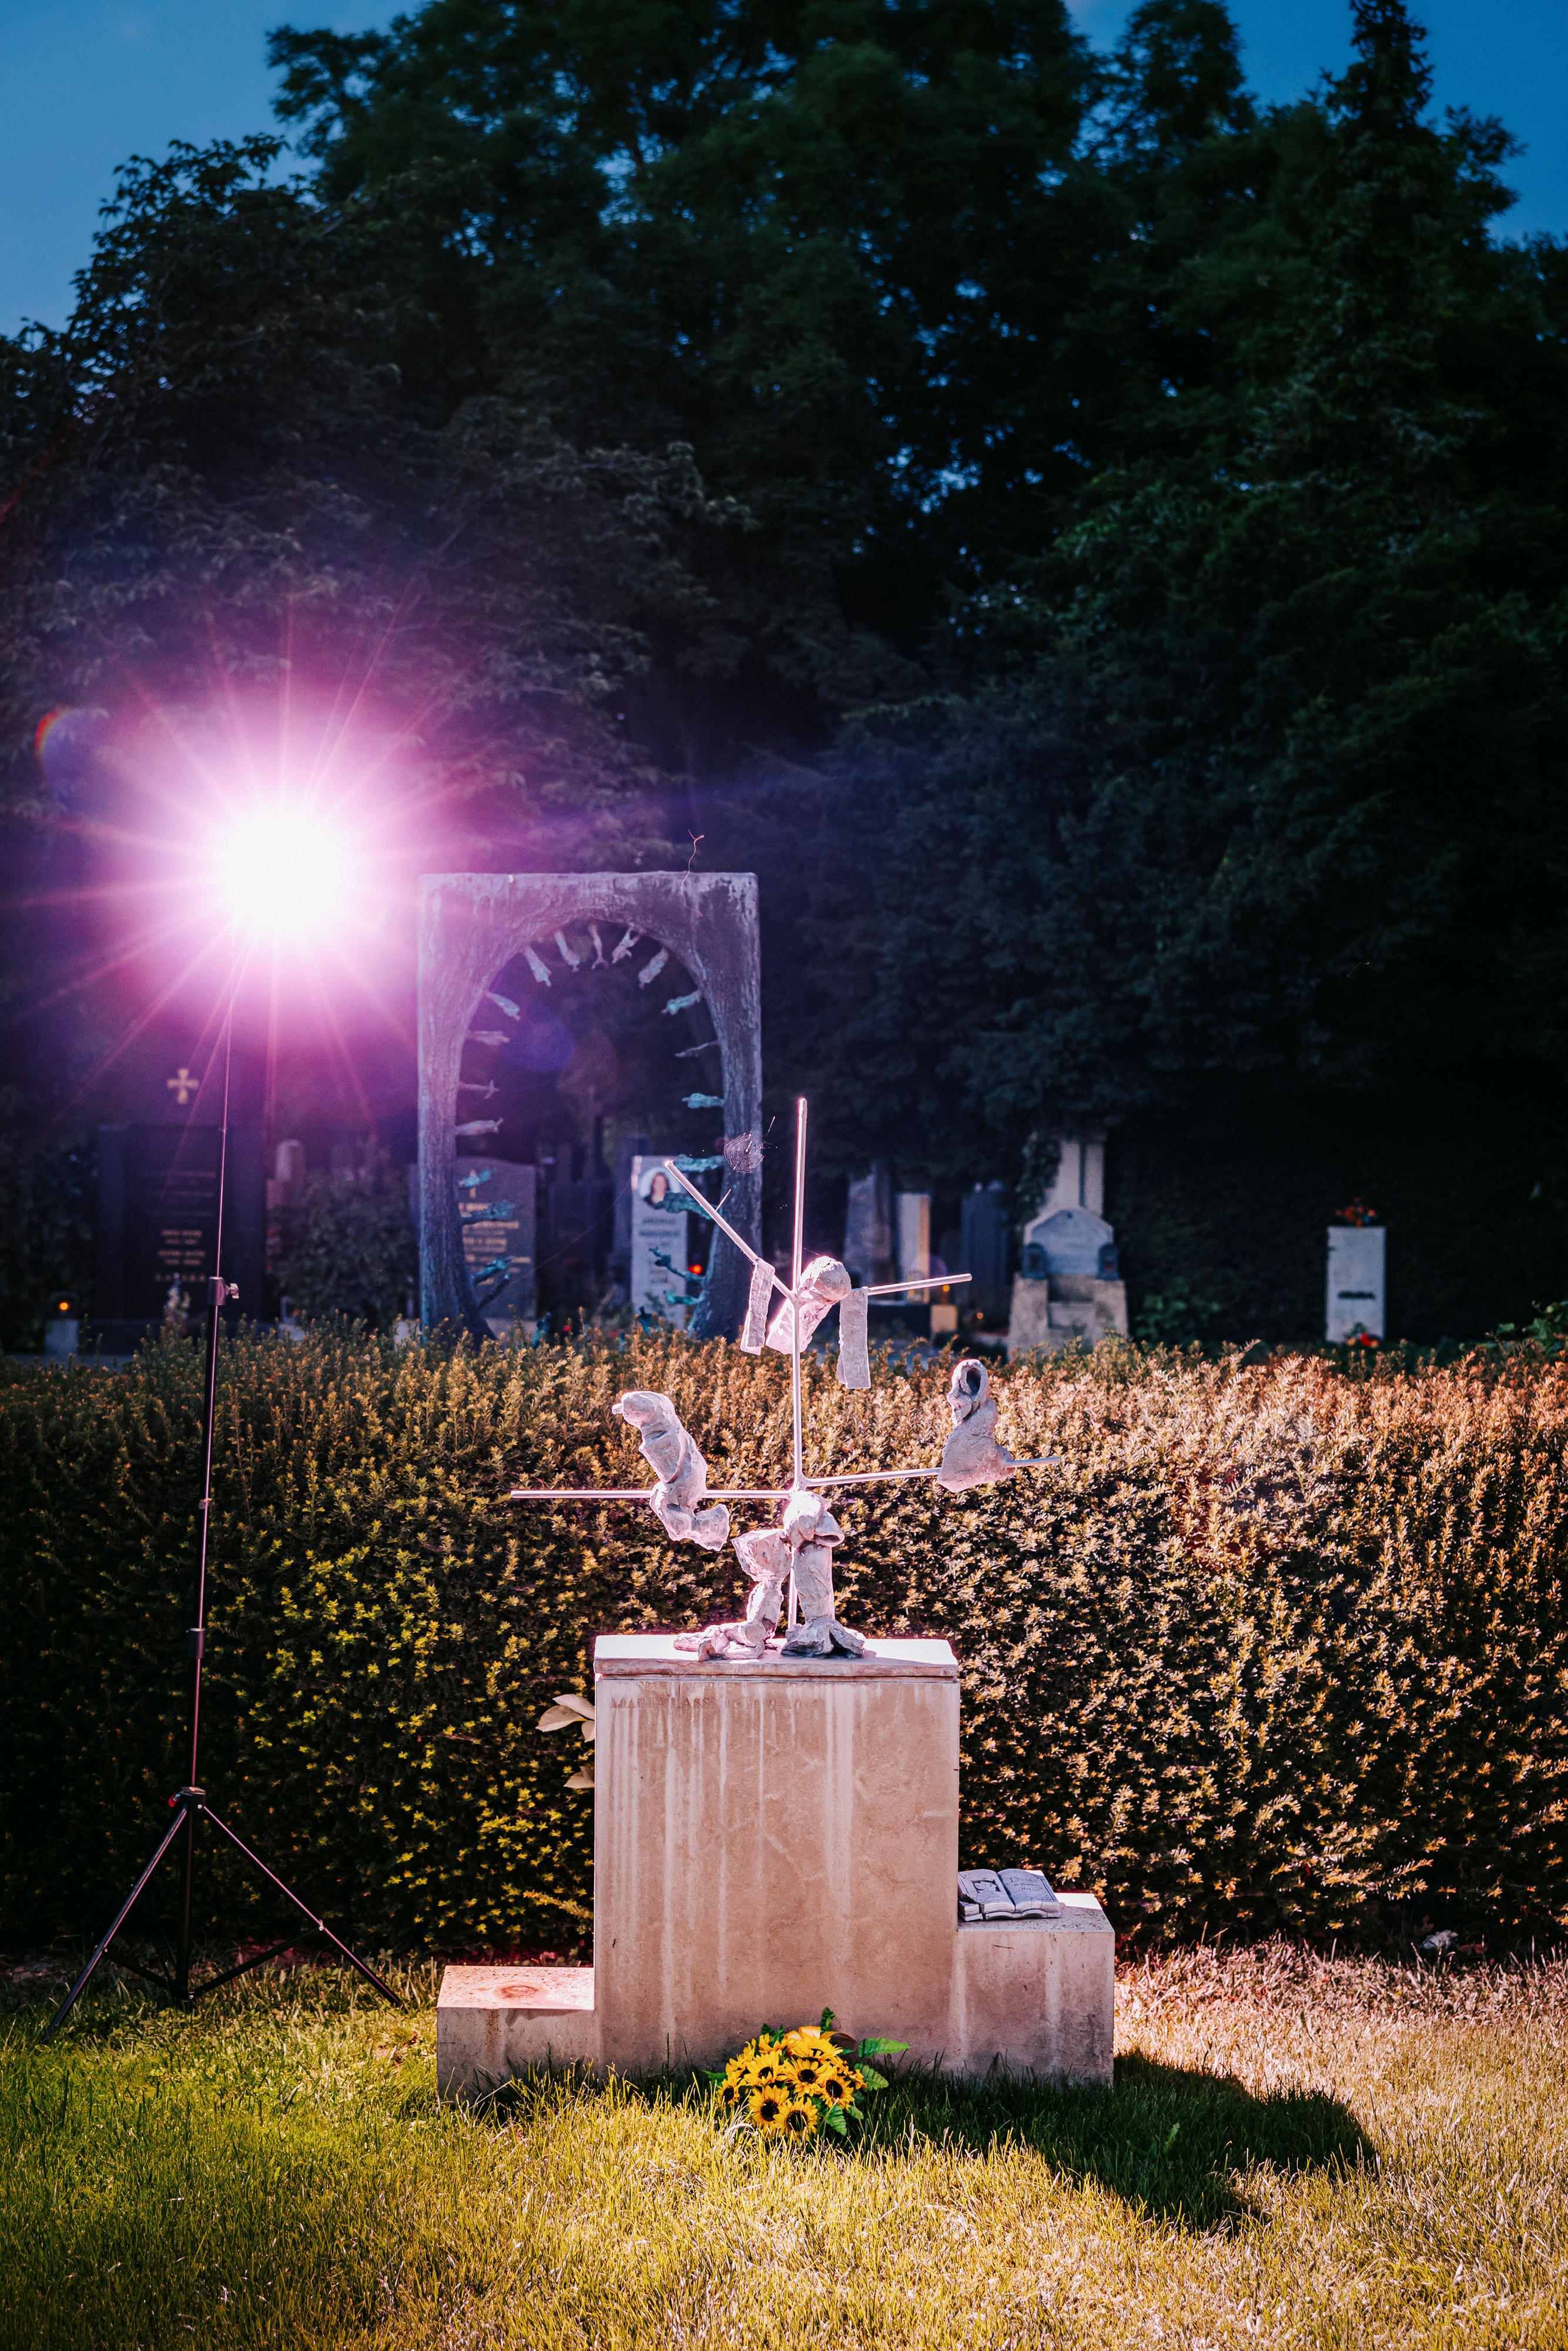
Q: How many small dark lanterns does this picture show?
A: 2